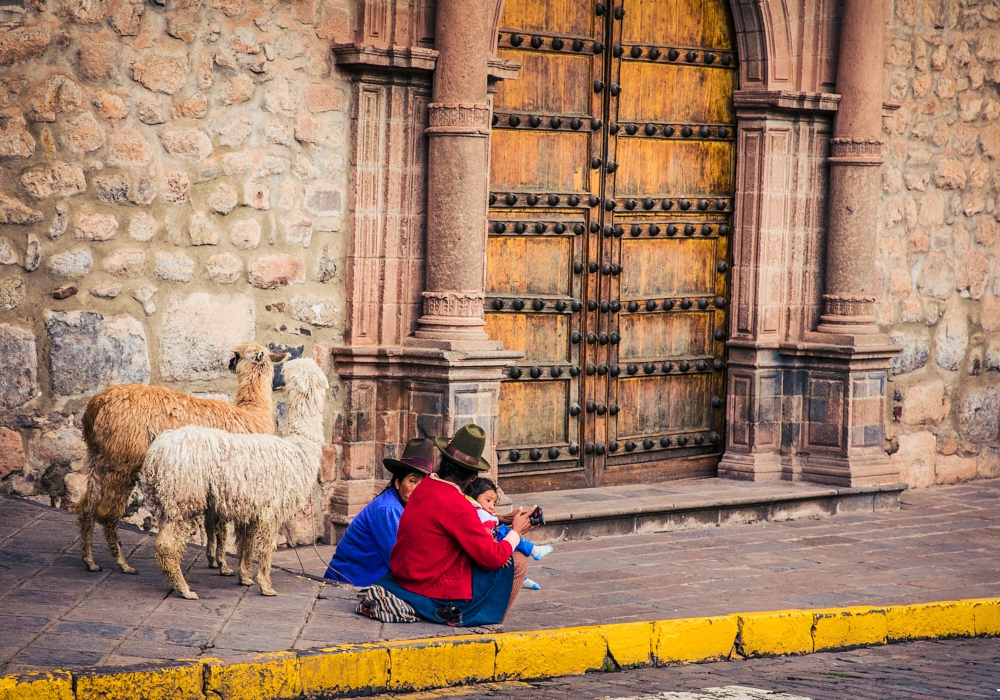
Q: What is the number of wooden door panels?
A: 12